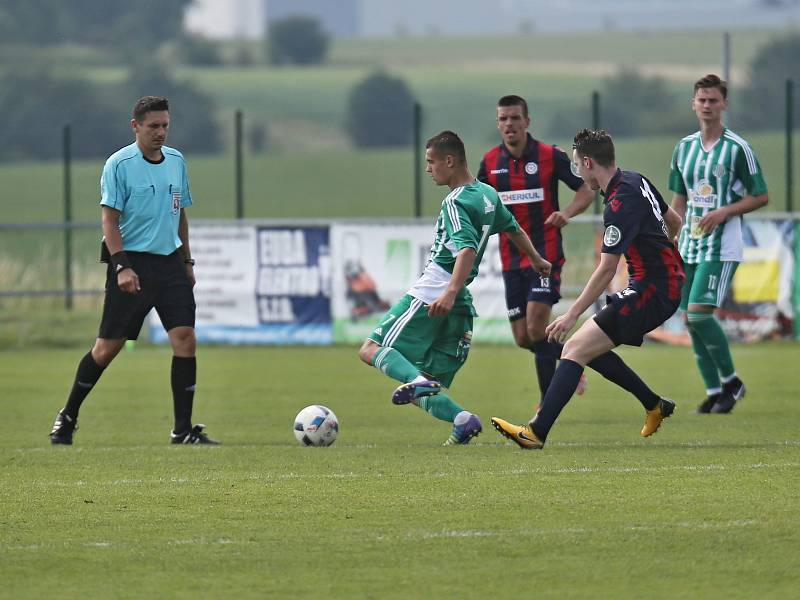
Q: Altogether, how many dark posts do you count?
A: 5